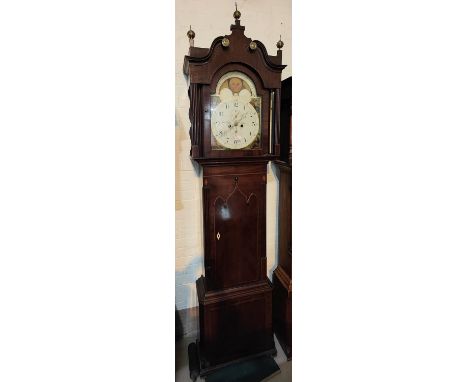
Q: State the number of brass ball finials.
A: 3